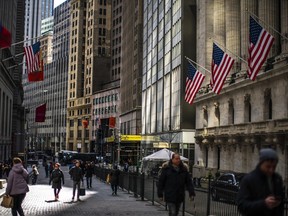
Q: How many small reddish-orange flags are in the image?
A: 2